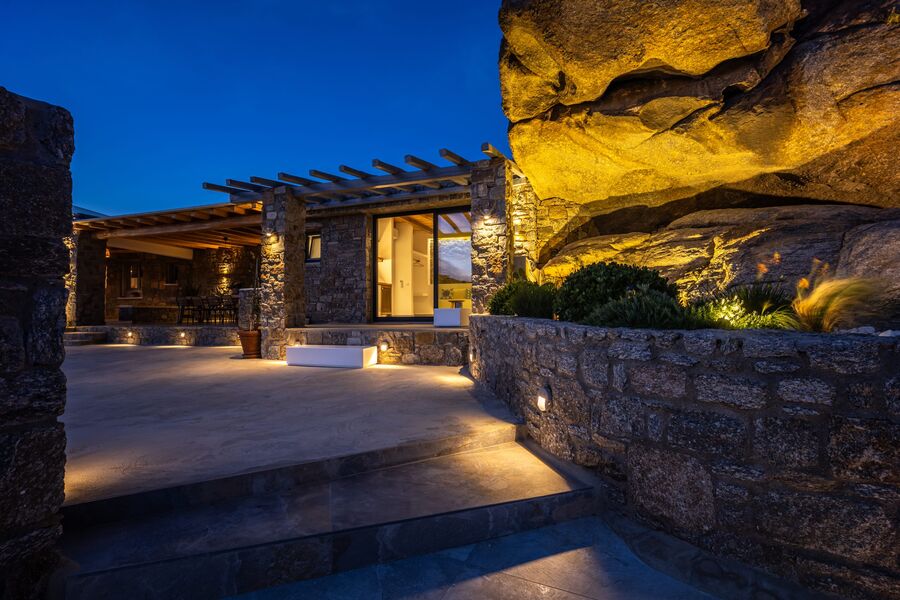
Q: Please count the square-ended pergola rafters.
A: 10